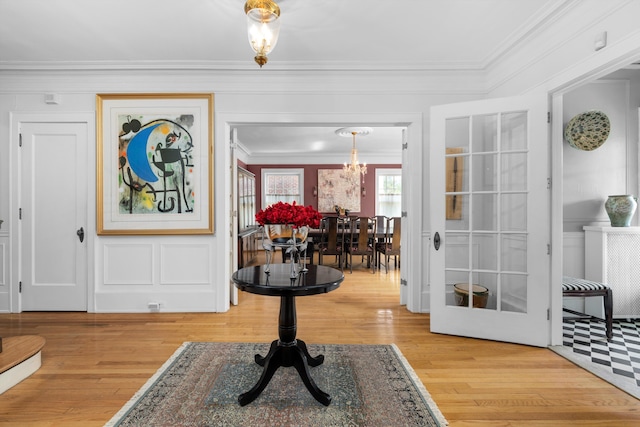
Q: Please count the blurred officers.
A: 0